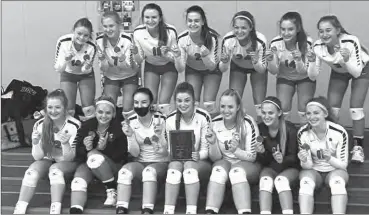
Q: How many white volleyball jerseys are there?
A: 12